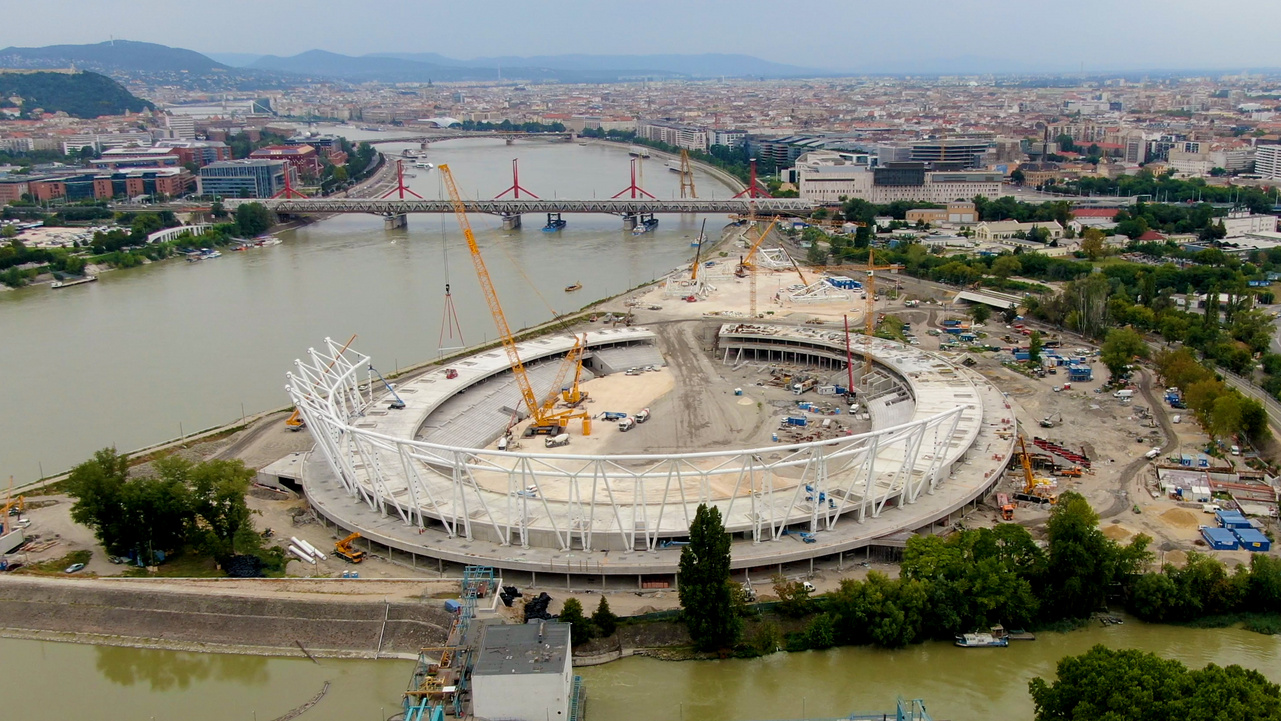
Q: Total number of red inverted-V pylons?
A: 5